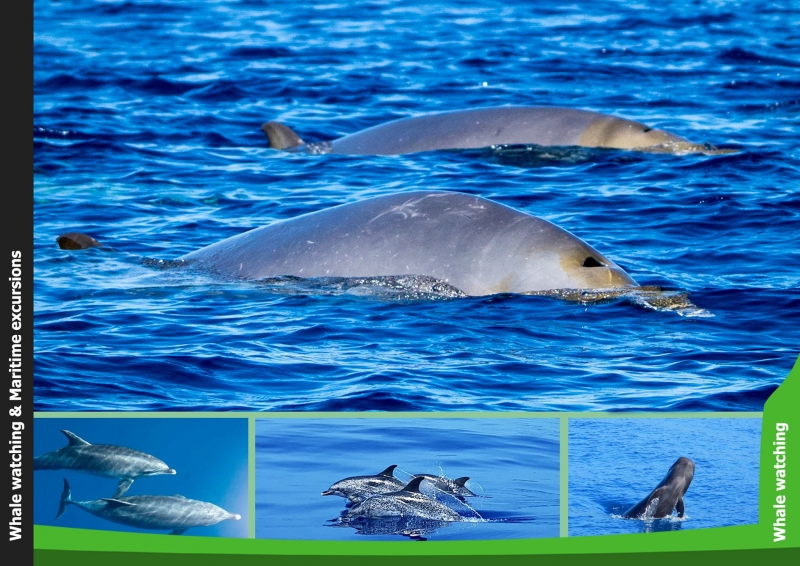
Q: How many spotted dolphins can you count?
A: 3